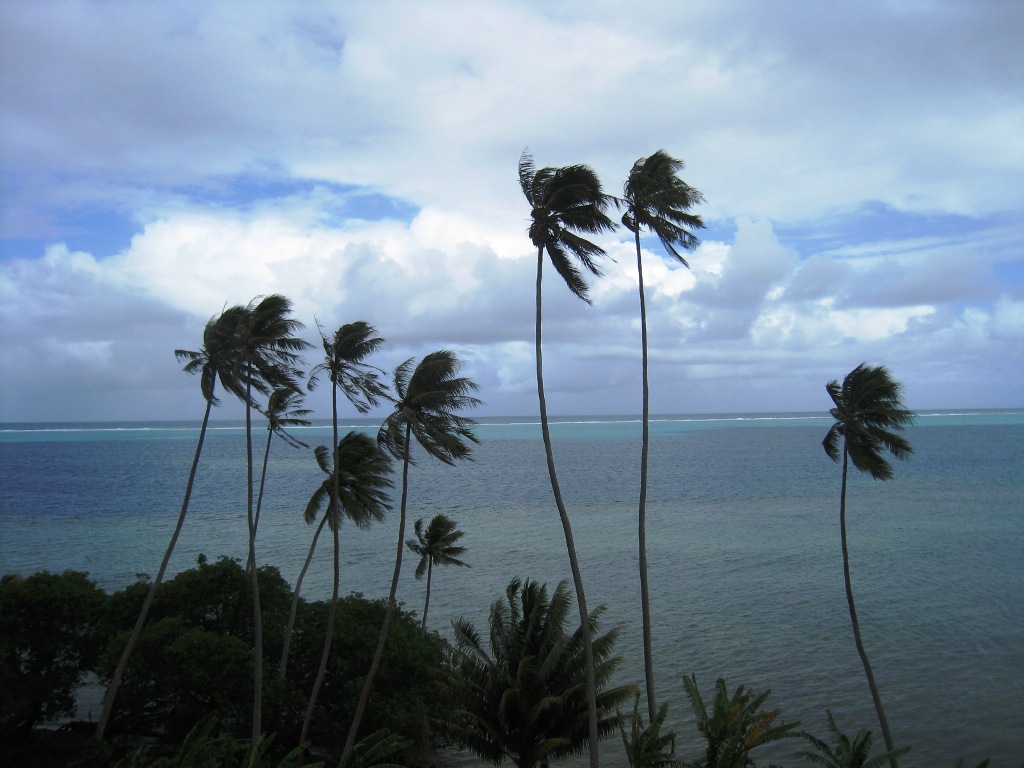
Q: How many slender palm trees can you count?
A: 10